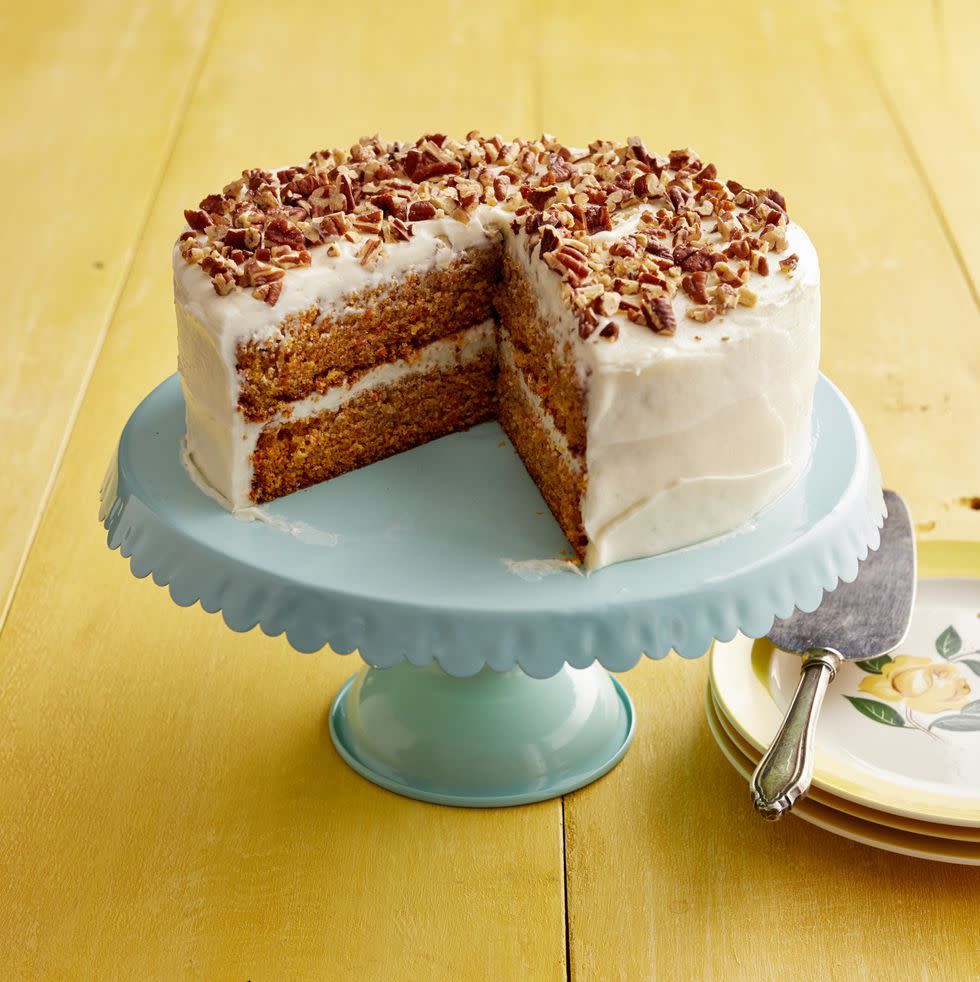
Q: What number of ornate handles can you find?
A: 1